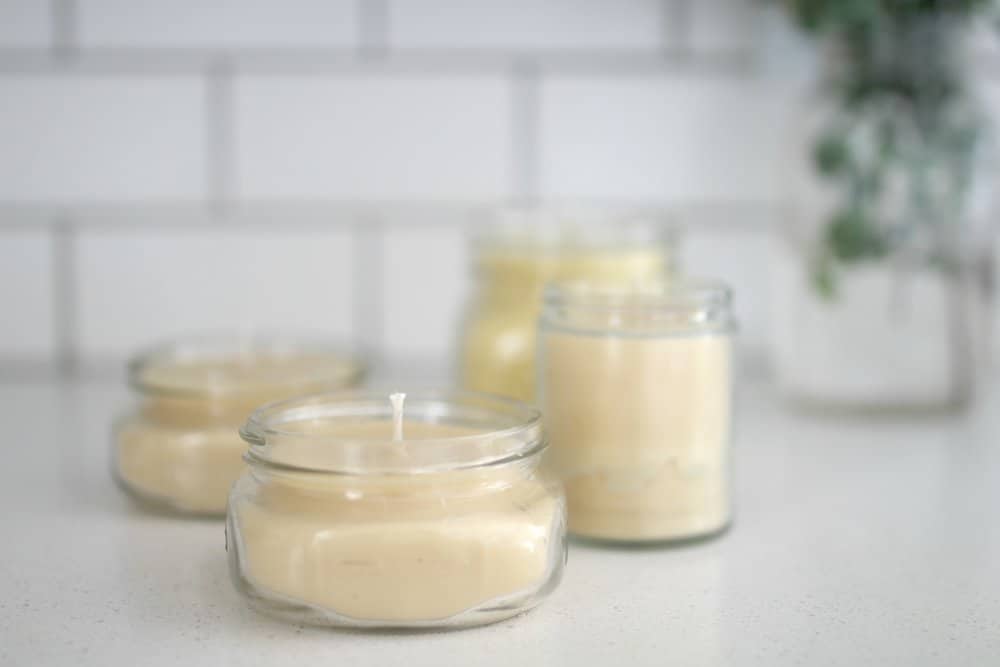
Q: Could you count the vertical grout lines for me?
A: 7